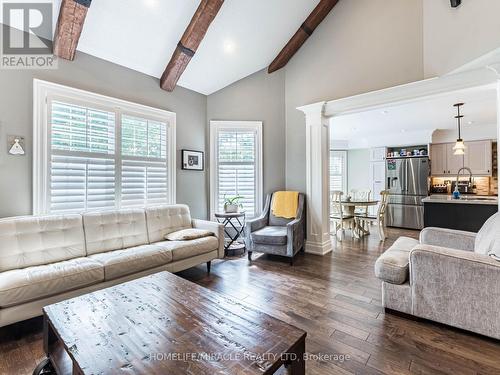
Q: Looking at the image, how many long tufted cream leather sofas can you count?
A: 1